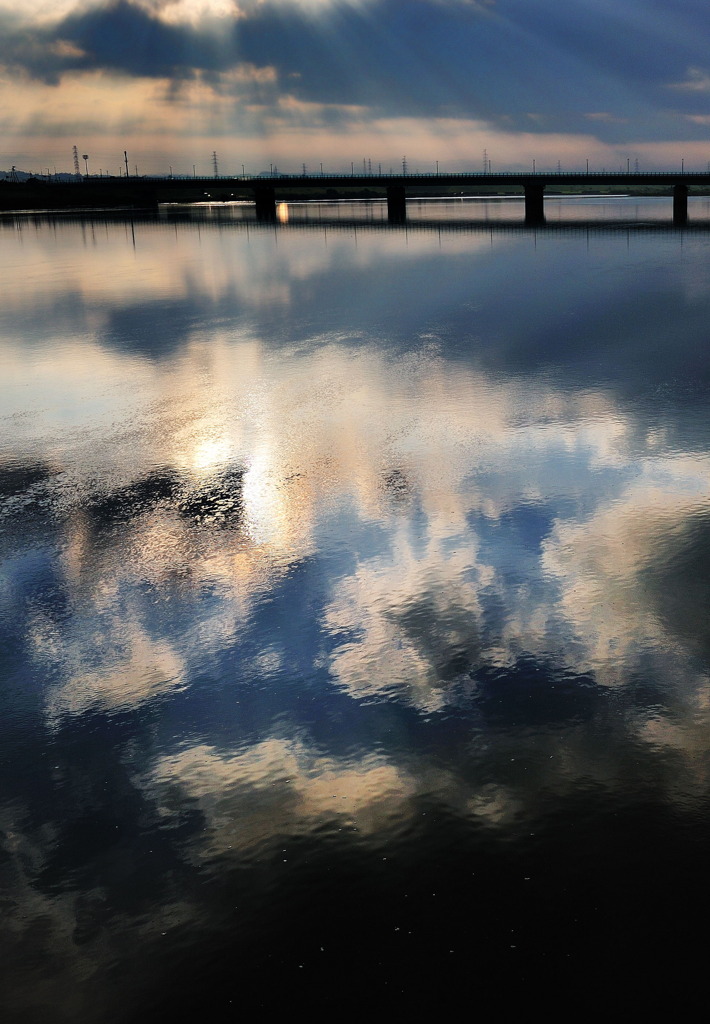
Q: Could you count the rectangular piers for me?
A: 4